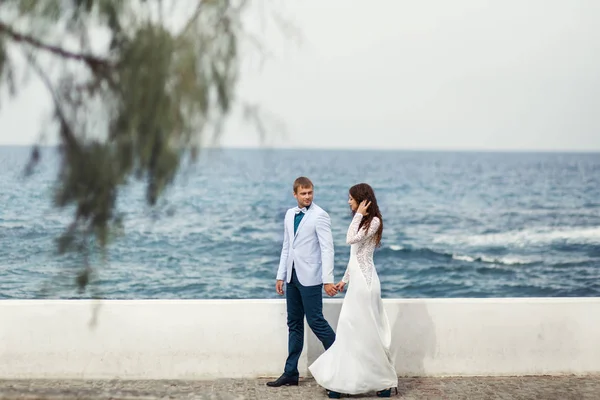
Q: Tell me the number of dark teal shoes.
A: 2